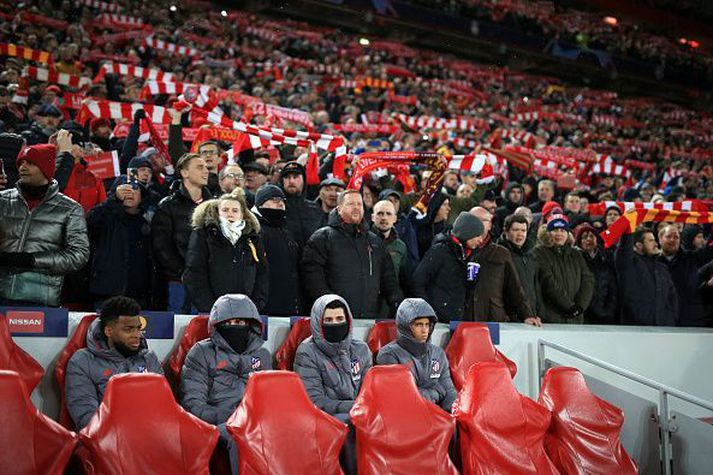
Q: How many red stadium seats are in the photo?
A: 12